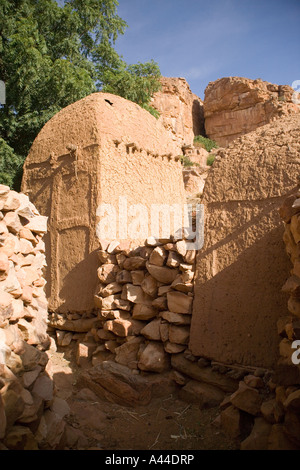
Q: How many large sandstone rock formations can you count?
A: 2